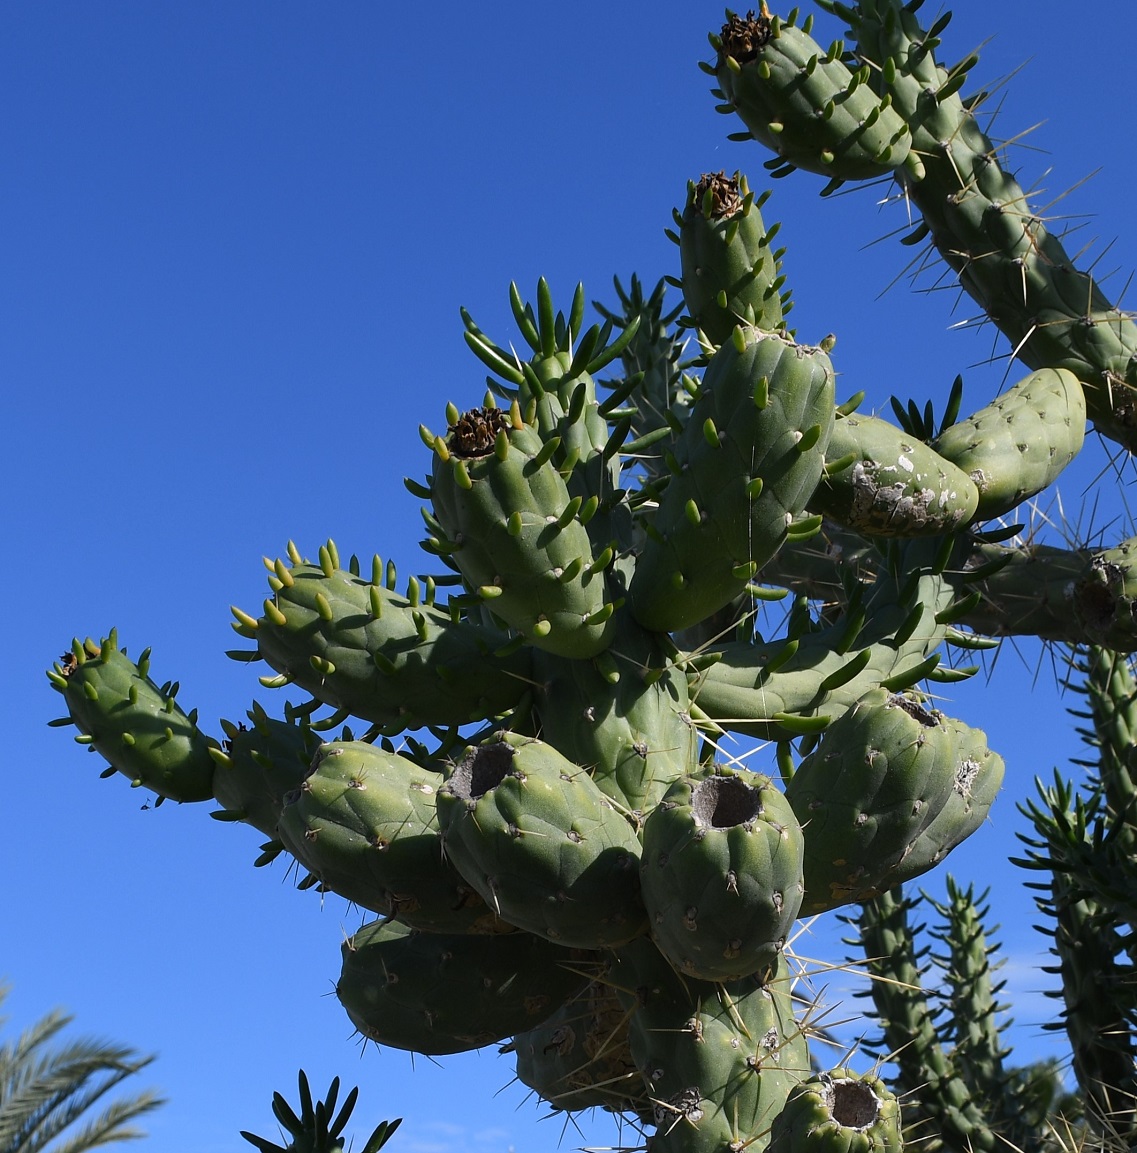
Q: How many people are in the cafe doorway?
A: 0